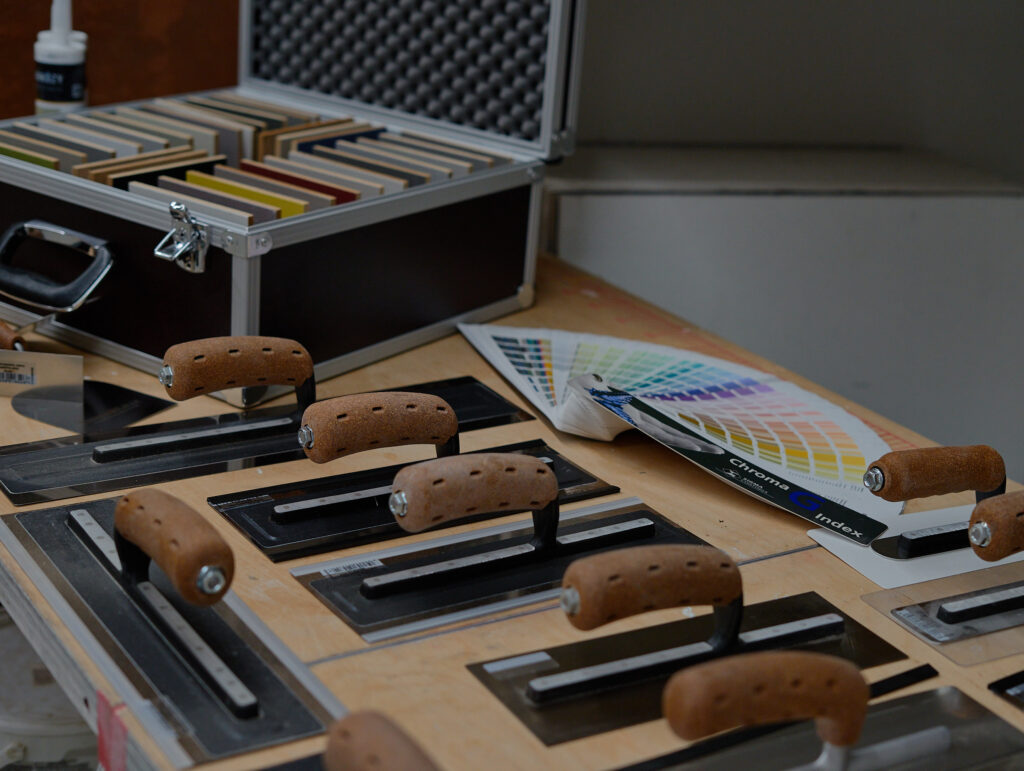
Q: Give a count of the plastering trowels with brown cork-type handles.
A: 9